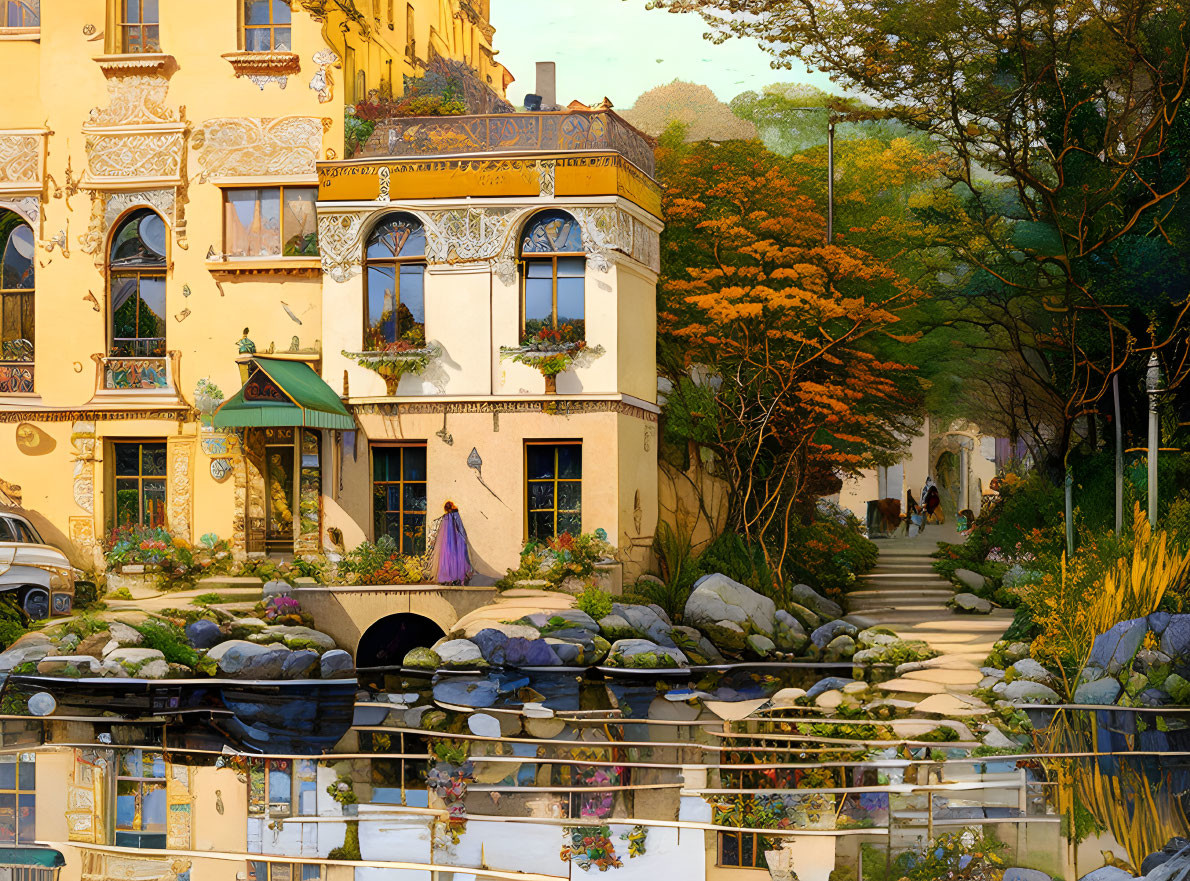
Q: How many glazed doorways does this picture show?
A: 1